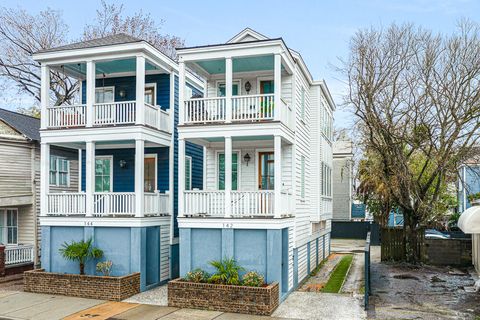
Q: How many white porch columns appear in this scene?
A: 12